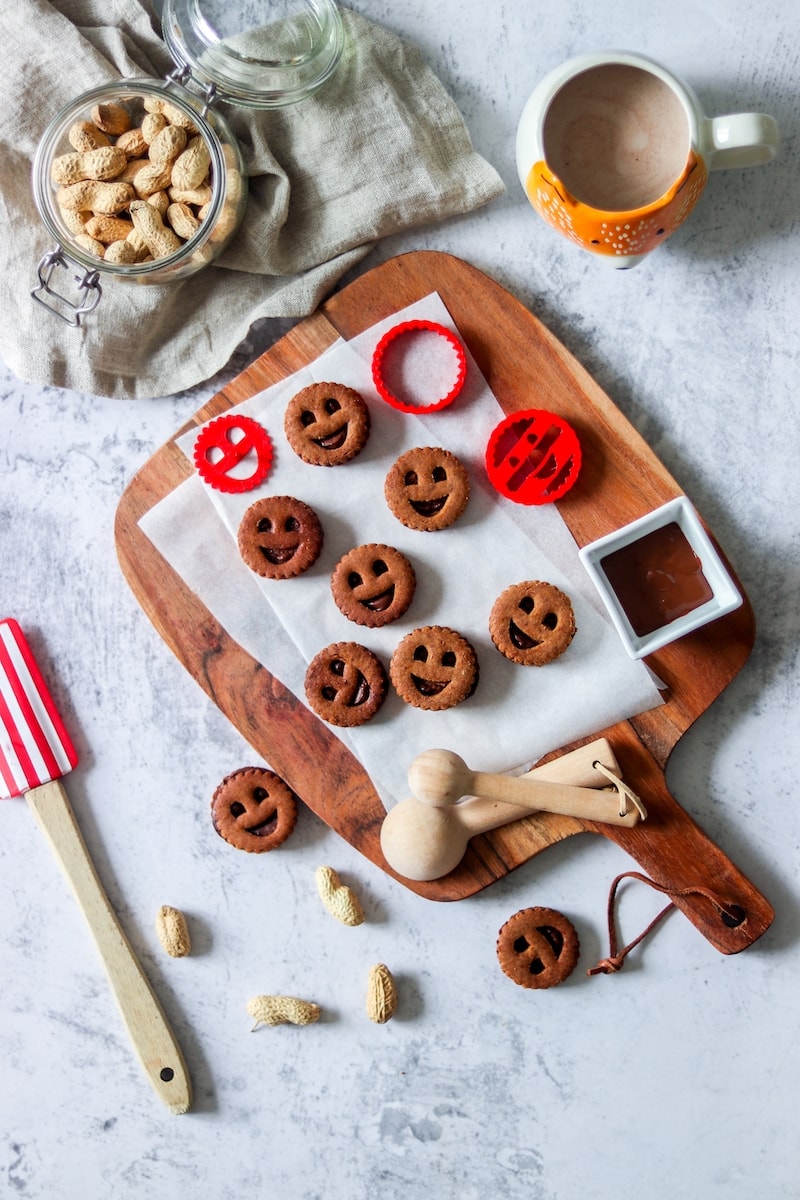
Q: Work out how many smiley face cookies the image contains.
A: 9